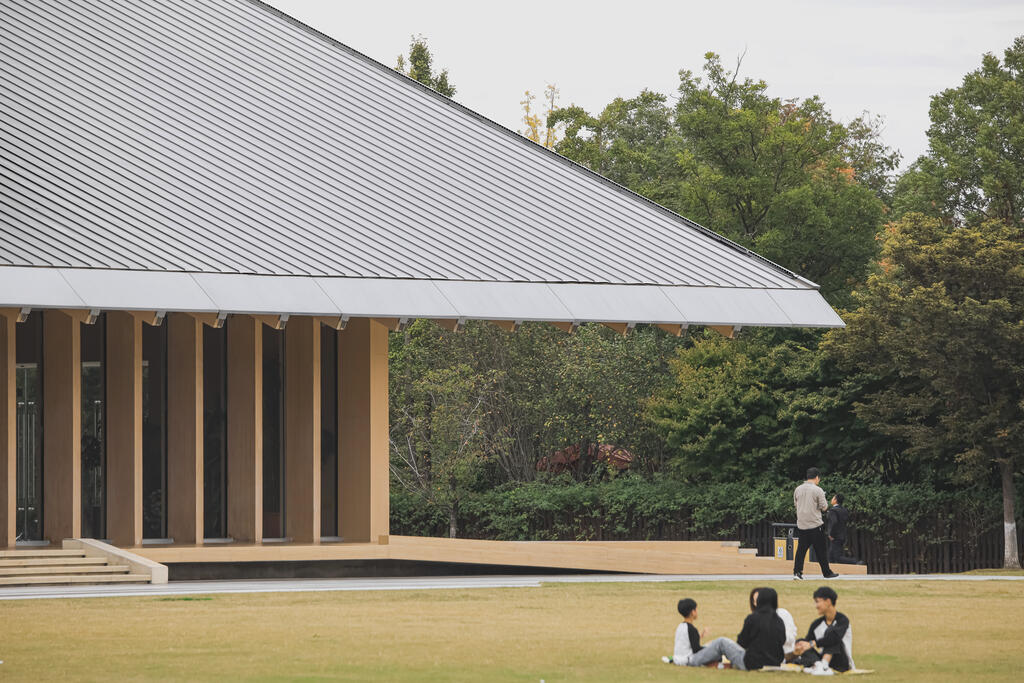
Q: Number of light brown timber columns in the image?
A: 7